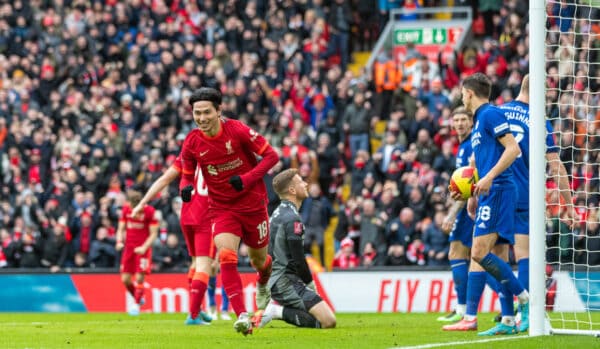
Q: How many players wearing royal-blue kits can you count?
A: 3